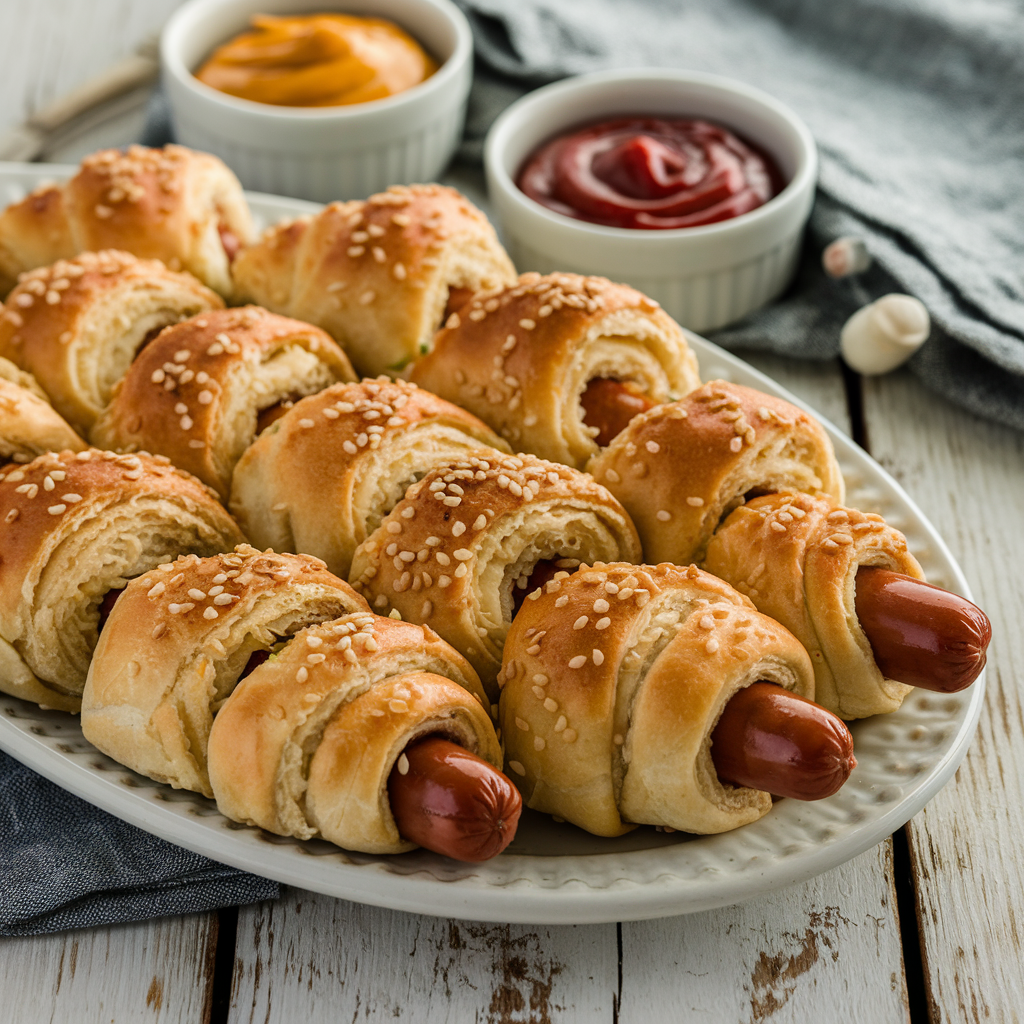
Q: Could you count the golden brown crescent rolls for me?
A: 14